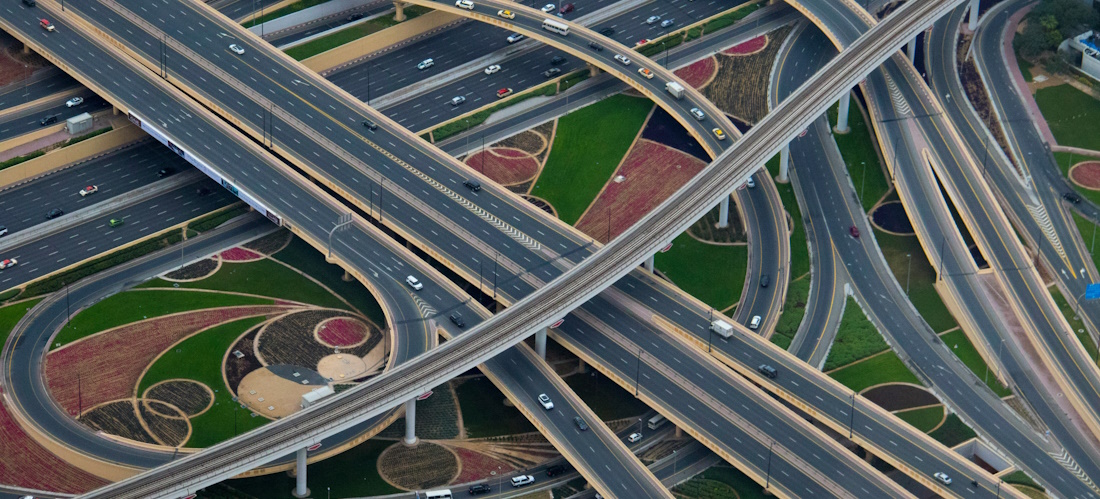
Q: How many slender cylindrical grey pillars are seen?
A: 9